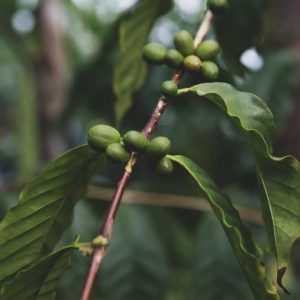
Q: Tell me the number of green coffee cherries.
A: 13